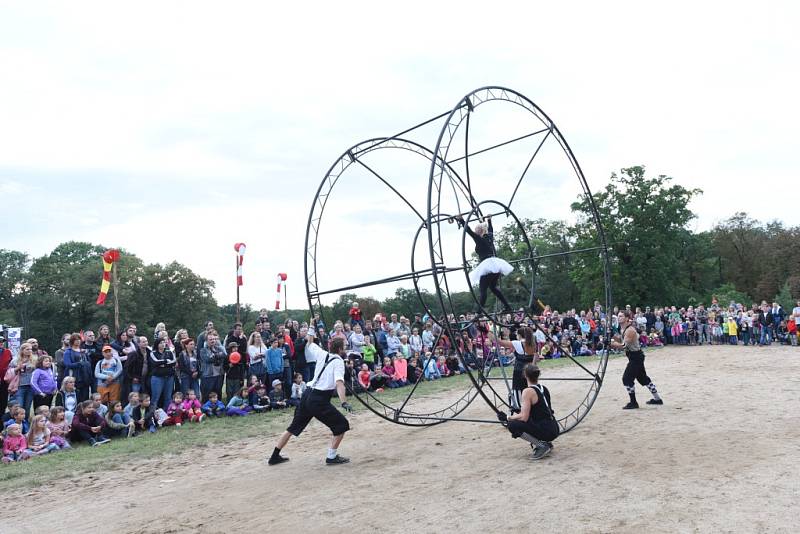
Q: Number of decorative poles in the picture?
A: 3